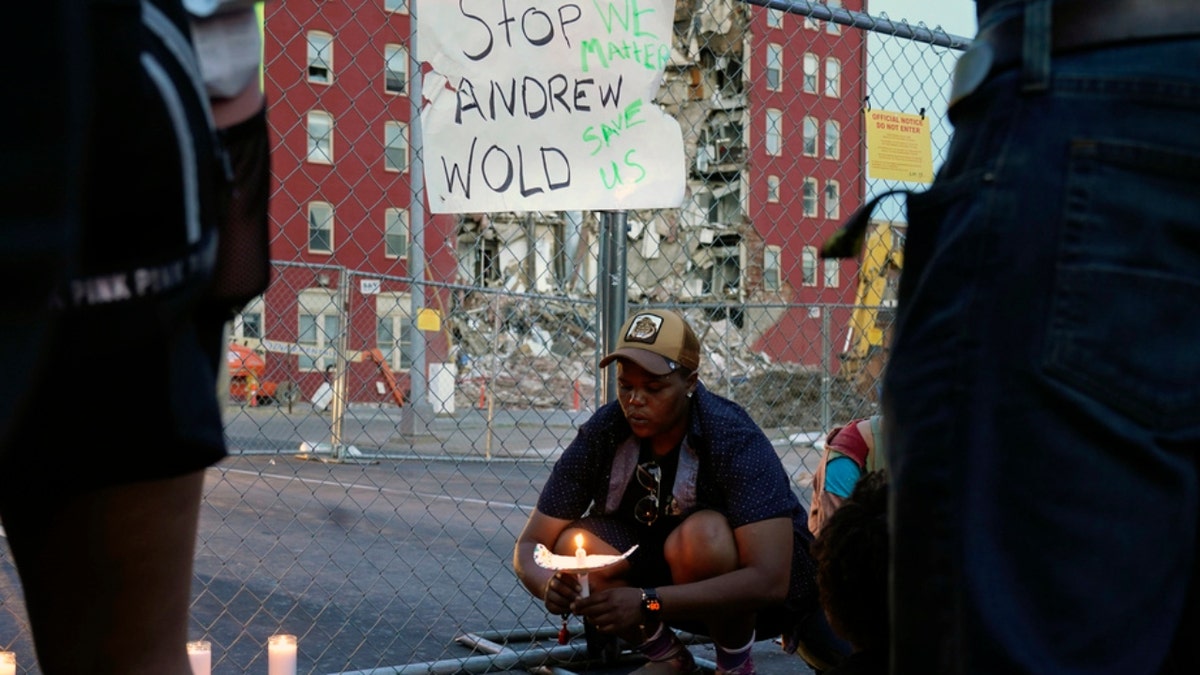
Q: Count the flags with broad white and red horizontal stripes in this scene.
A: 0